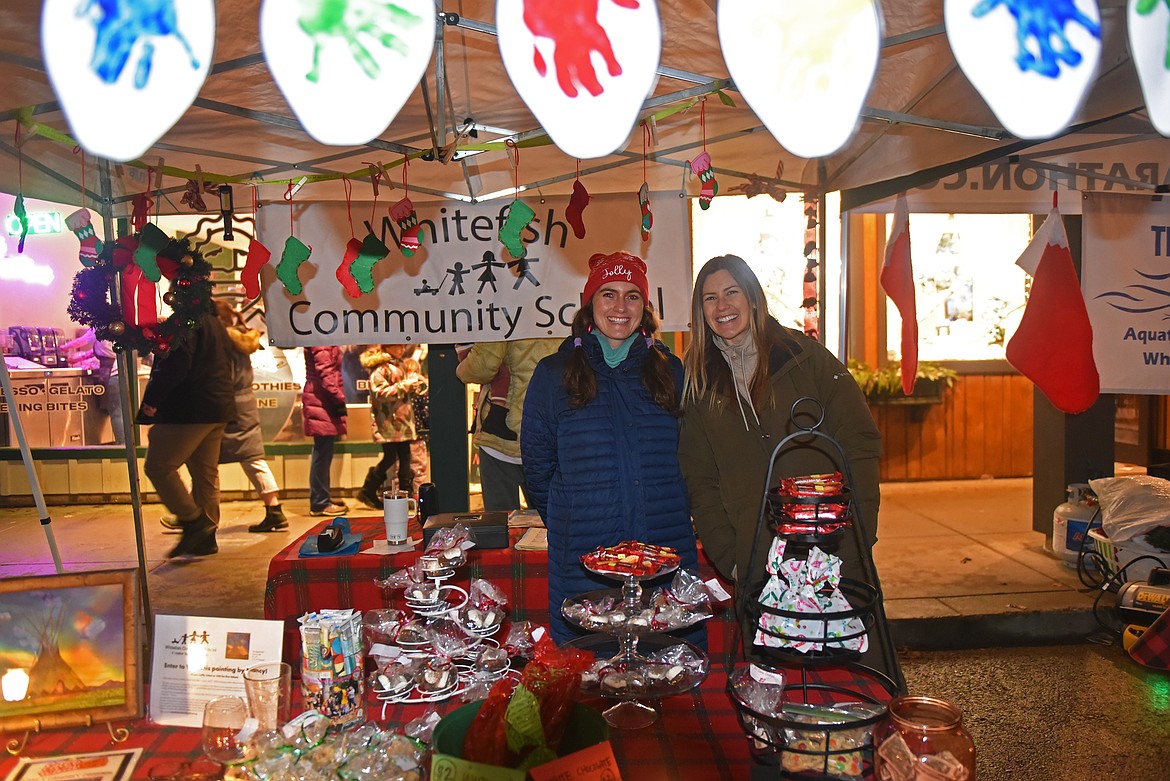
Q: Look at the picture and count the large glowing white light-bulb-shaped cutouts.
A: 6